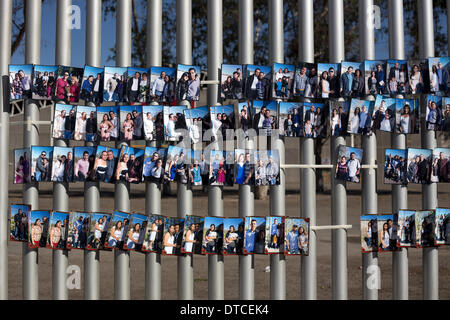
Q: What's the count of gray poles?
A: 15